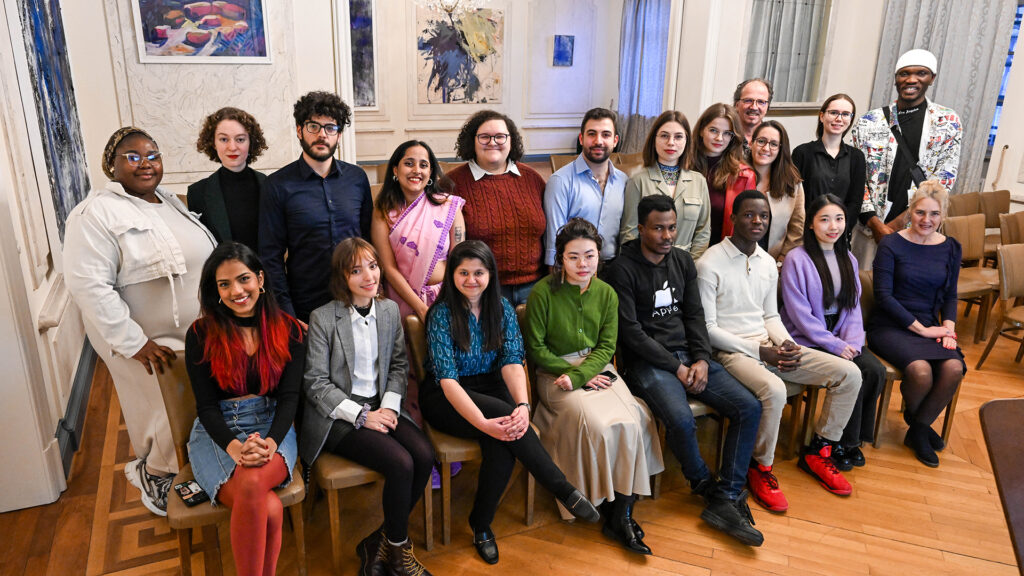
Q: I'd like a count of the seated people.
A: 8